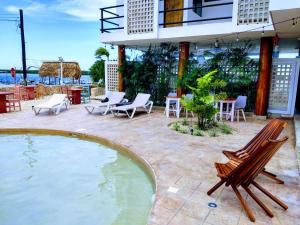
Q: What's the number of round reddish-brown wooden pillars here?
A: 3